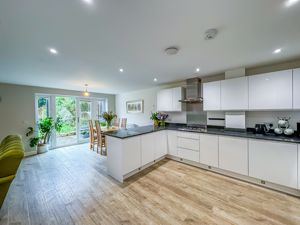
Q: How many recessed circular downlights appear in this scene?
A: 7